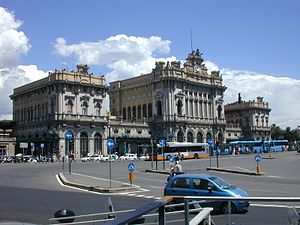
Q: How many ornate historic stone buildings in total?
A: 3